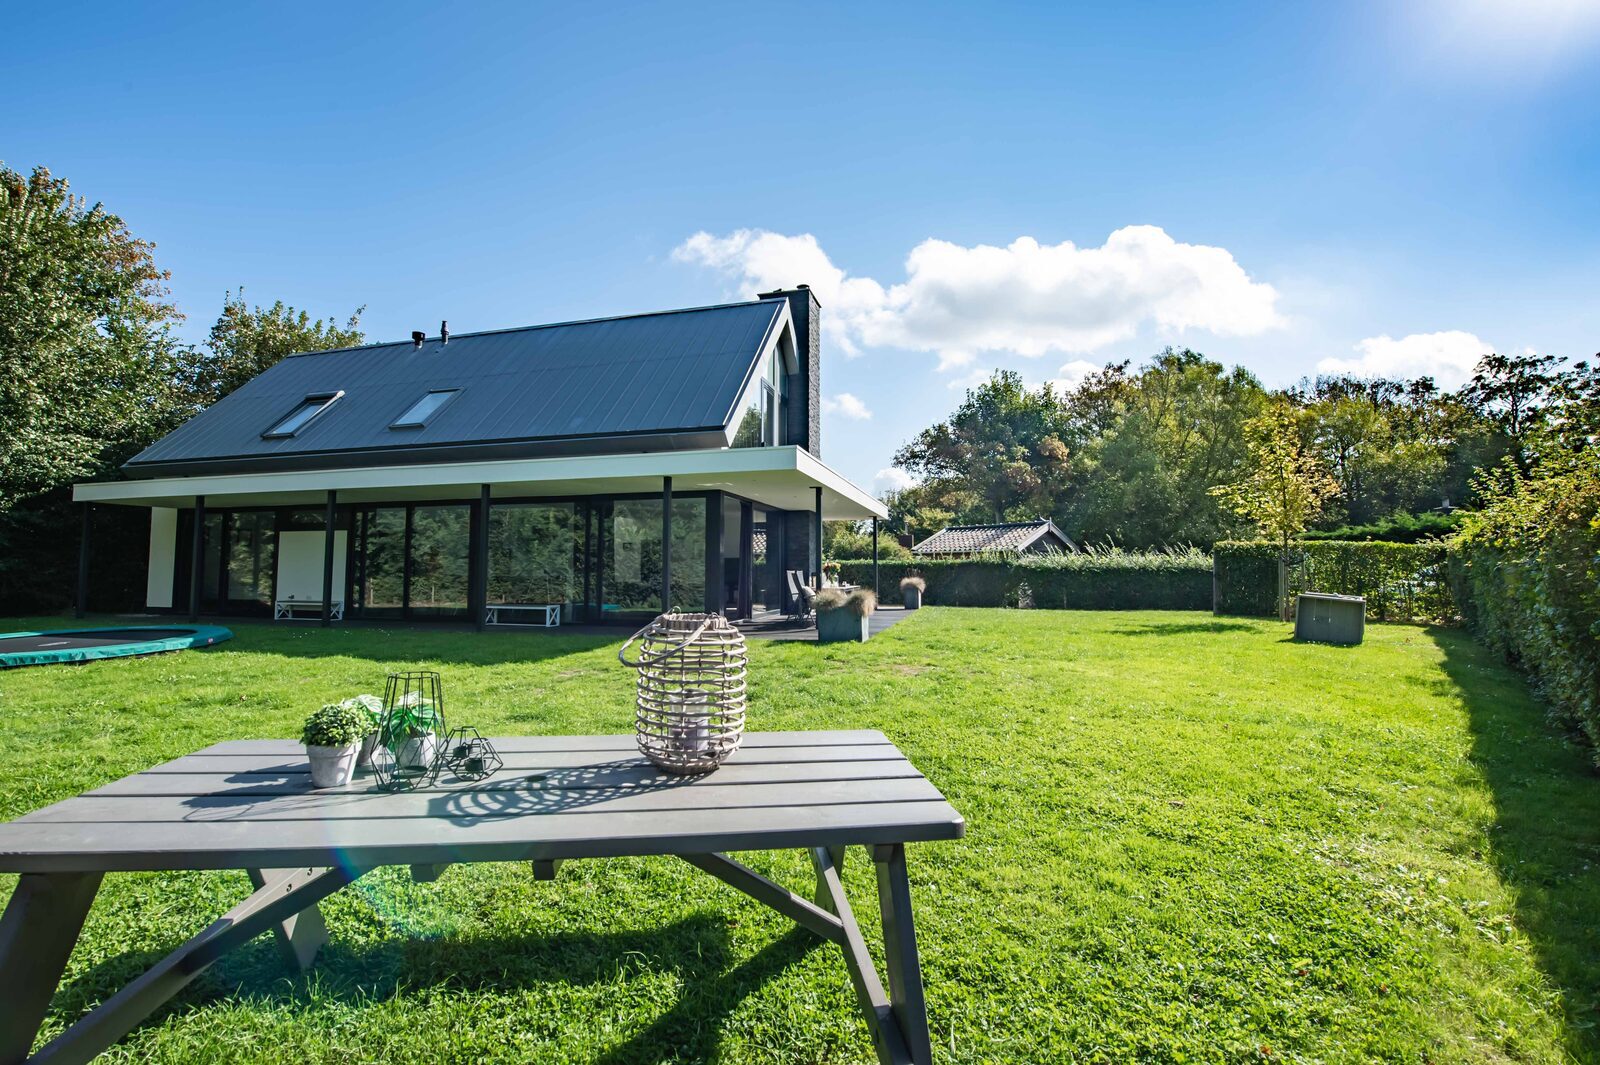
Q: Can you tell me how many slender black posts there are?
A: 7